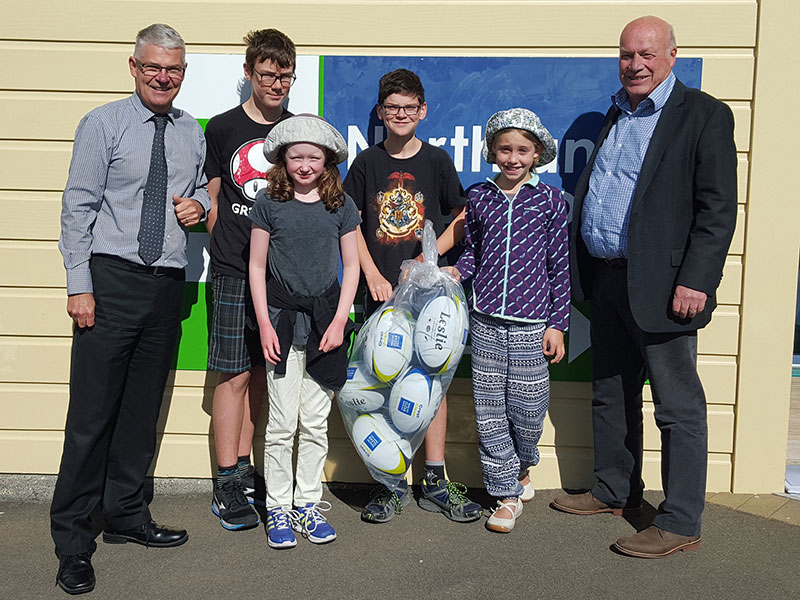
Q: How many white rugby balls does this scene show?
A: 5